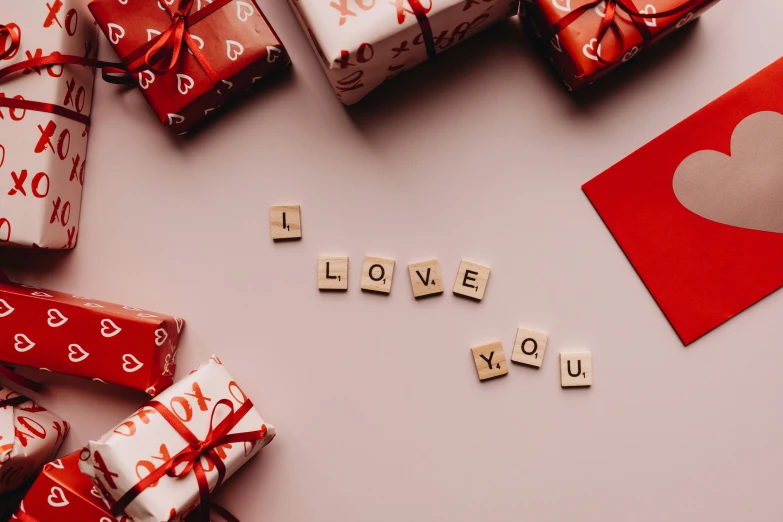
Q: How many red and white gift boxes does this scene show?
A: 8